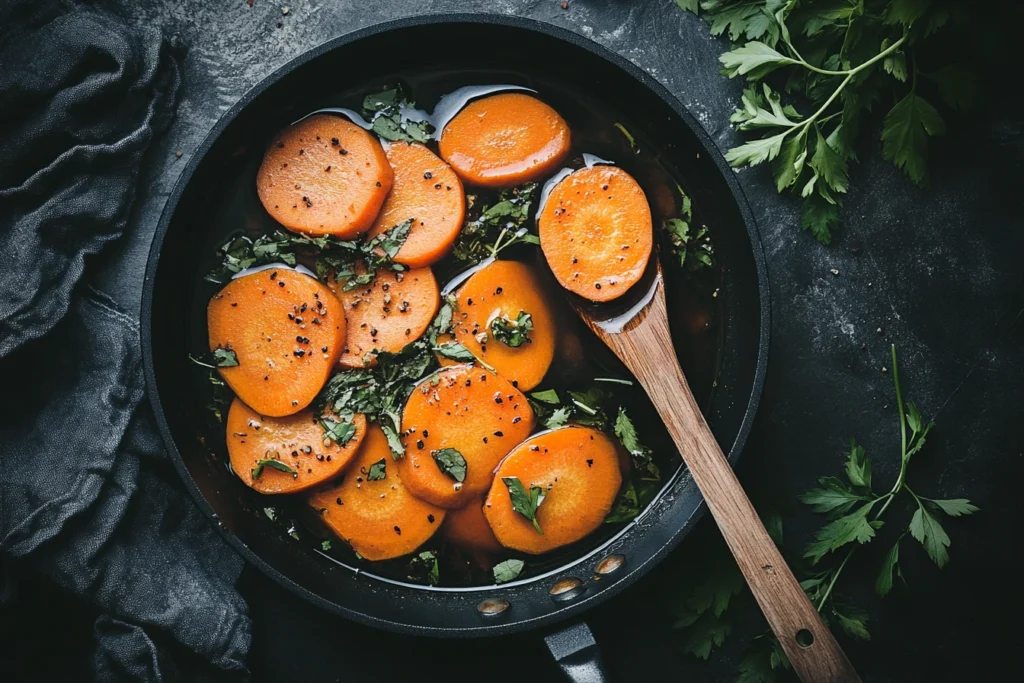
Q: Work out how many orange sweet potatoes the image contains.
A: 11